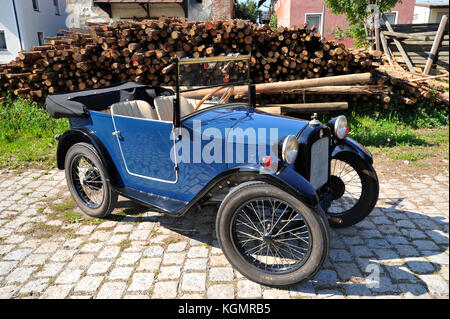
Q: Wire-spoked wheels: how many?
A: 3